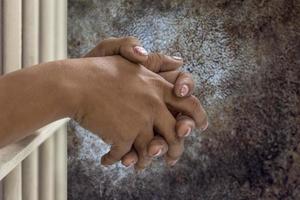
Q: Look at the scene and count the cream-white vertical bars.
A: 4